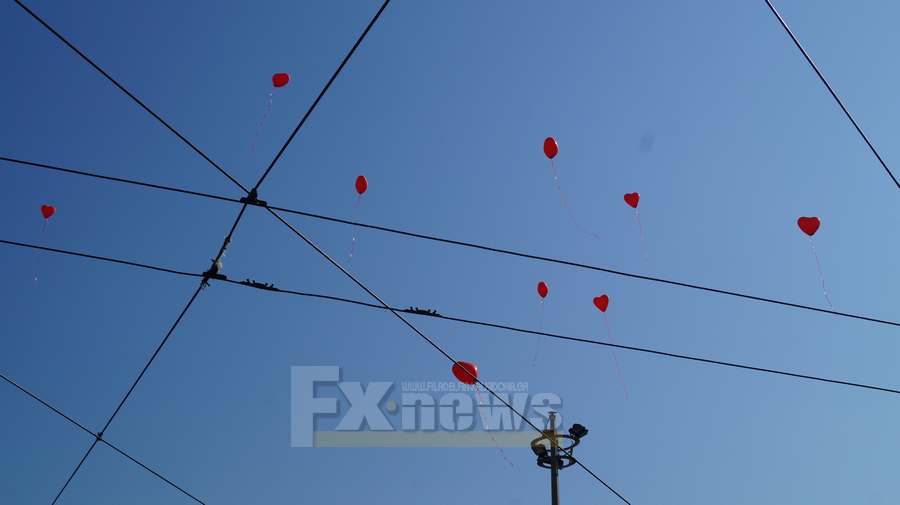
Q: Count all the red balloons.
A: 9